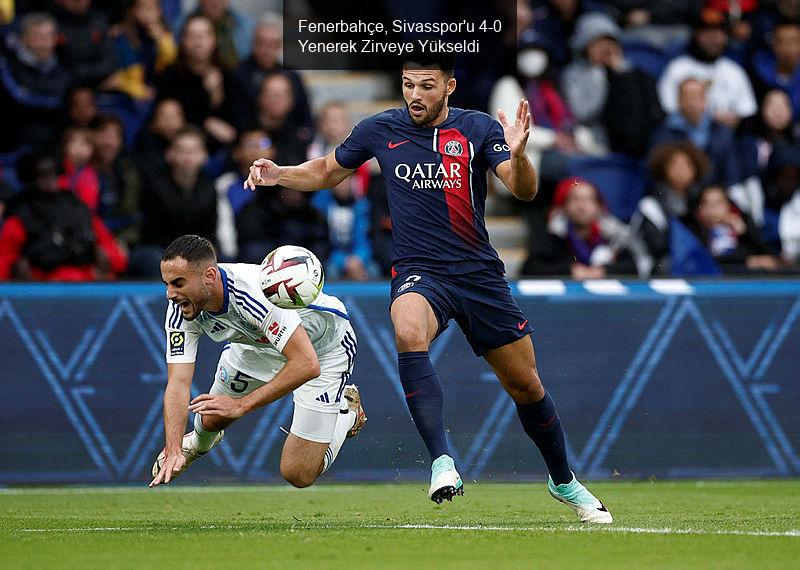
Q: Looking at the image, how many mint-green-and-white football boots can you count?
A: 2